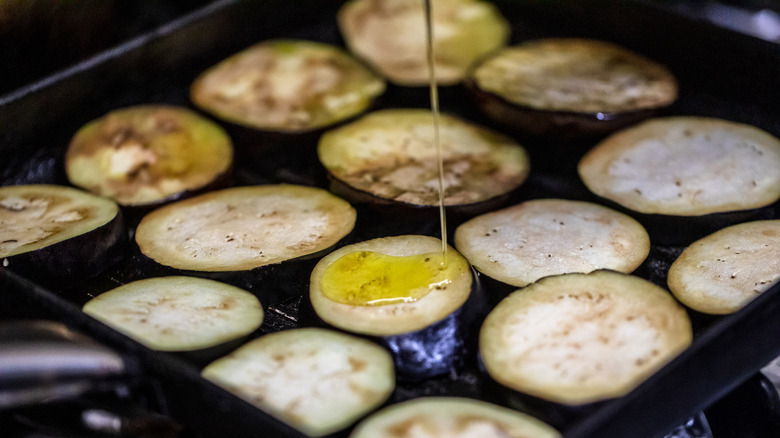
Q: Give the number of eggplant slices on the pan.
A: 15